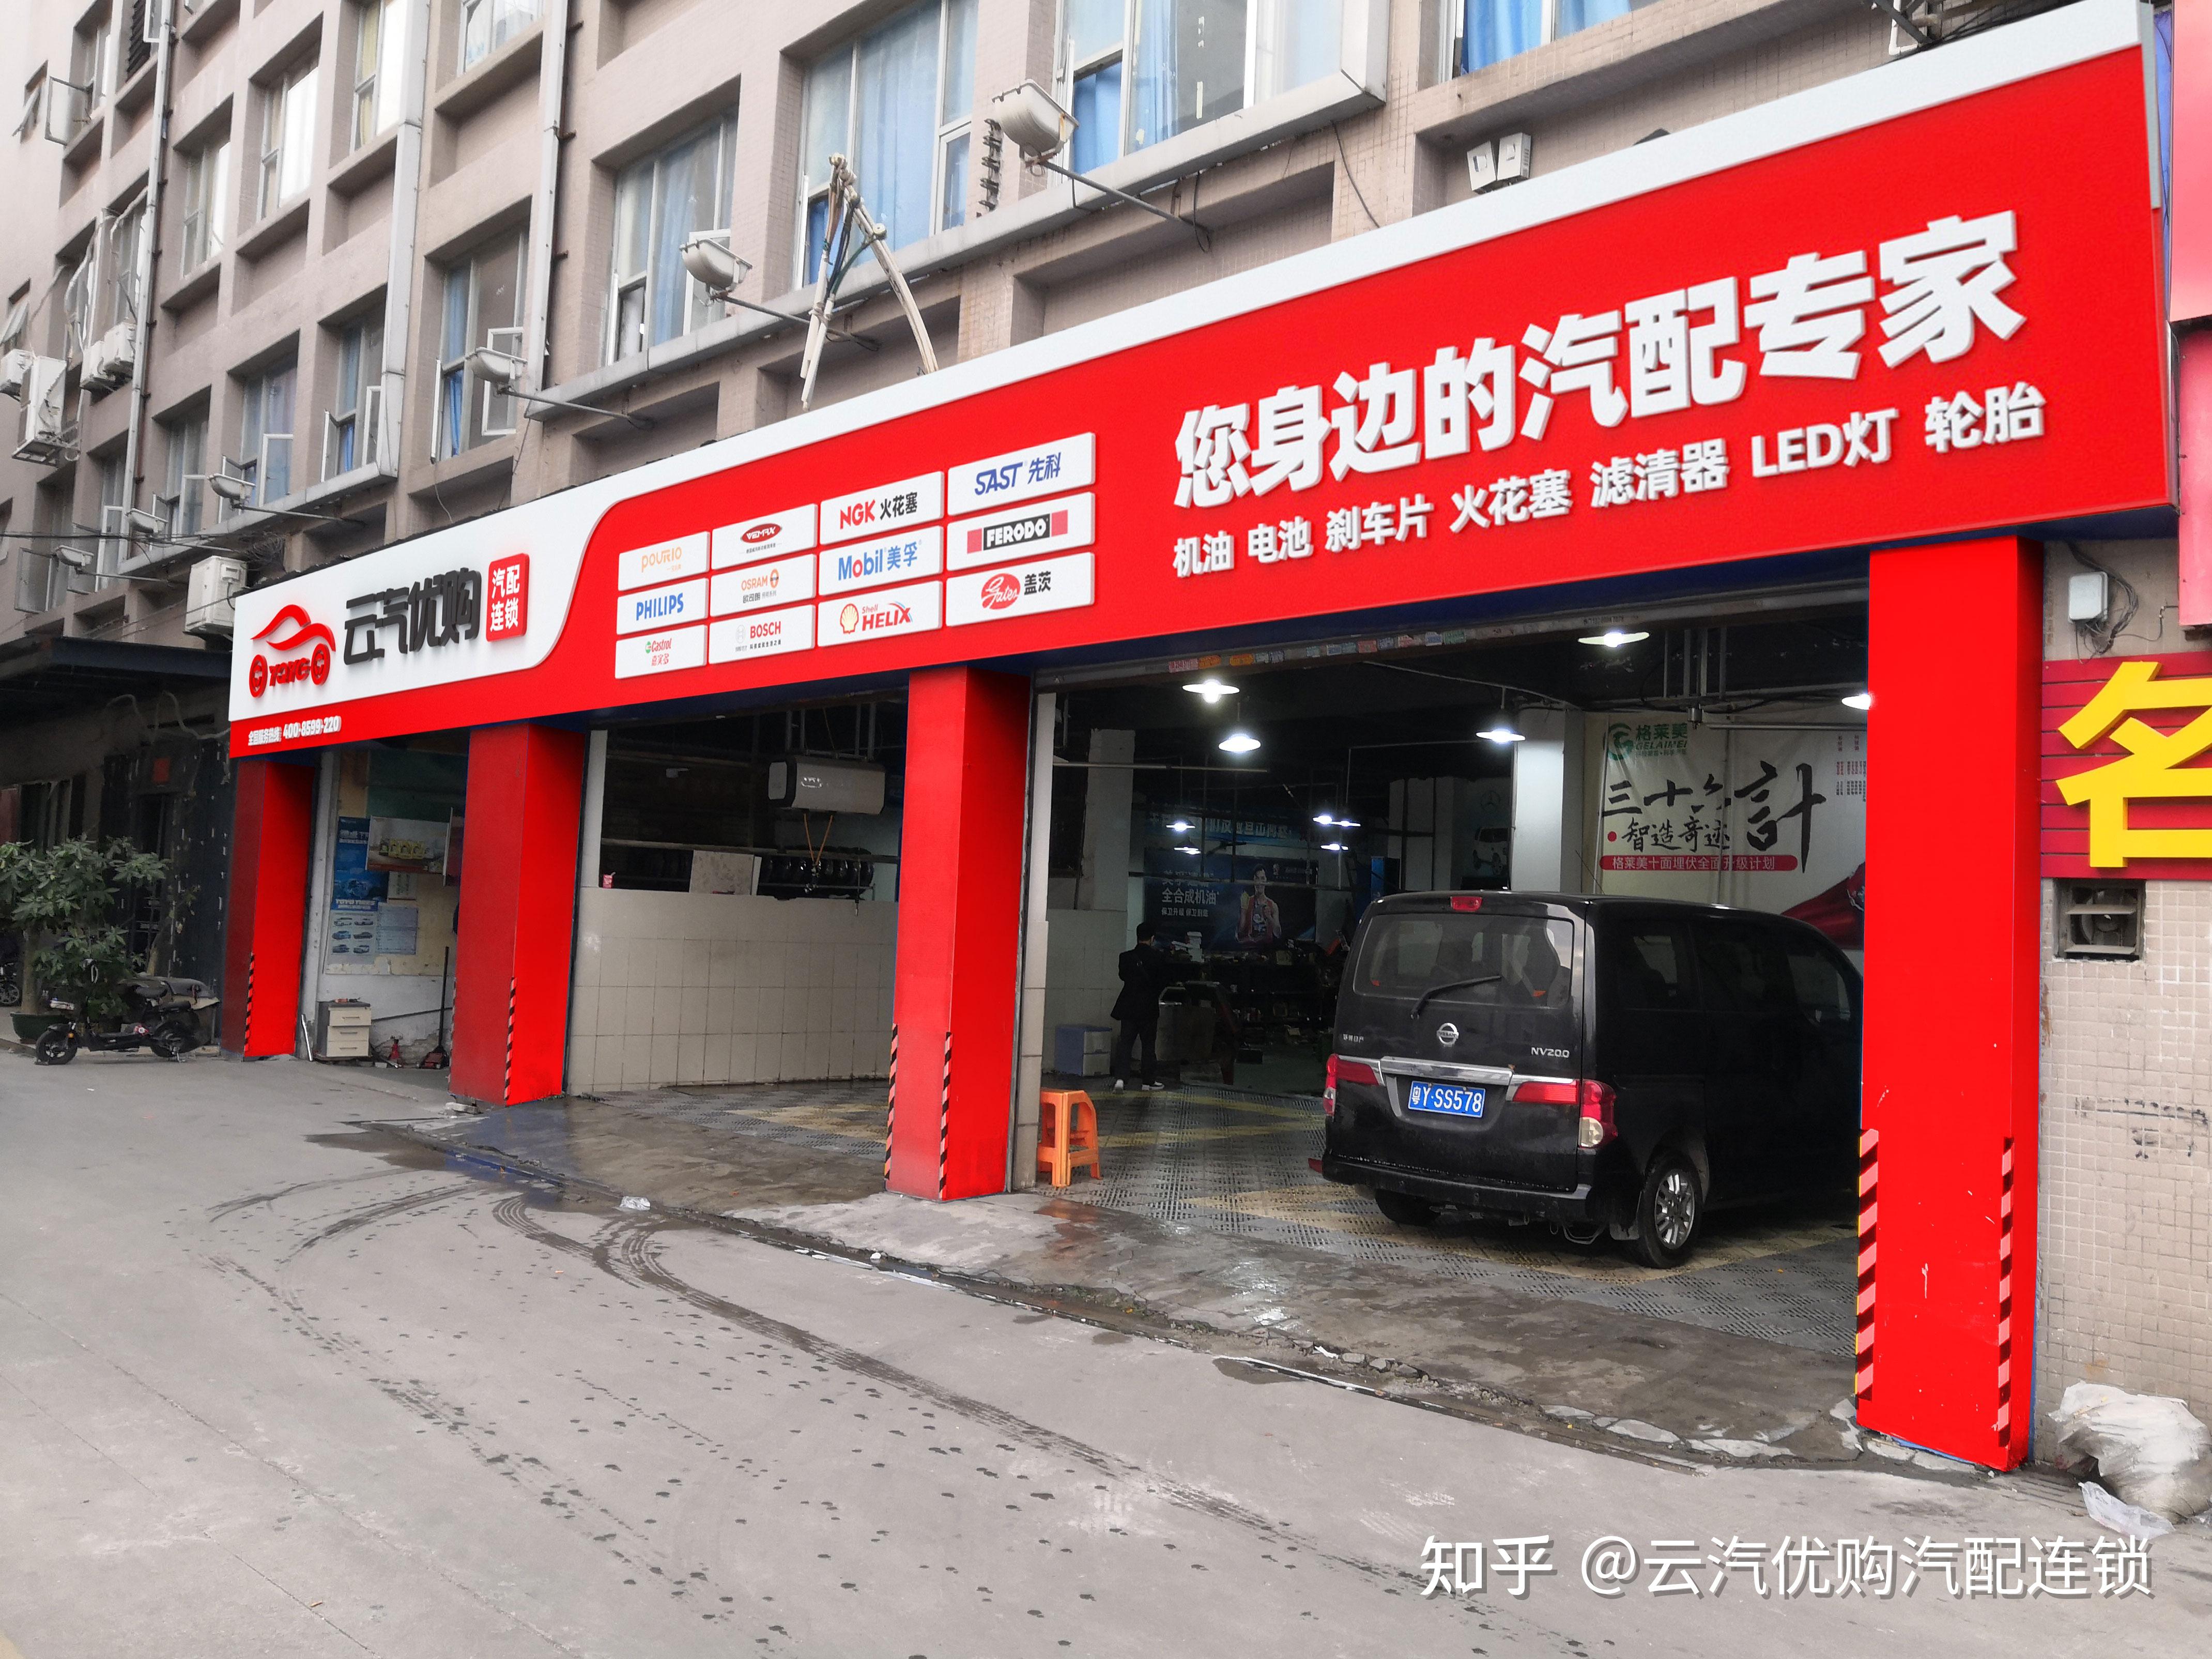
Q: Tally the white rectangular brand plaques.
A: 12